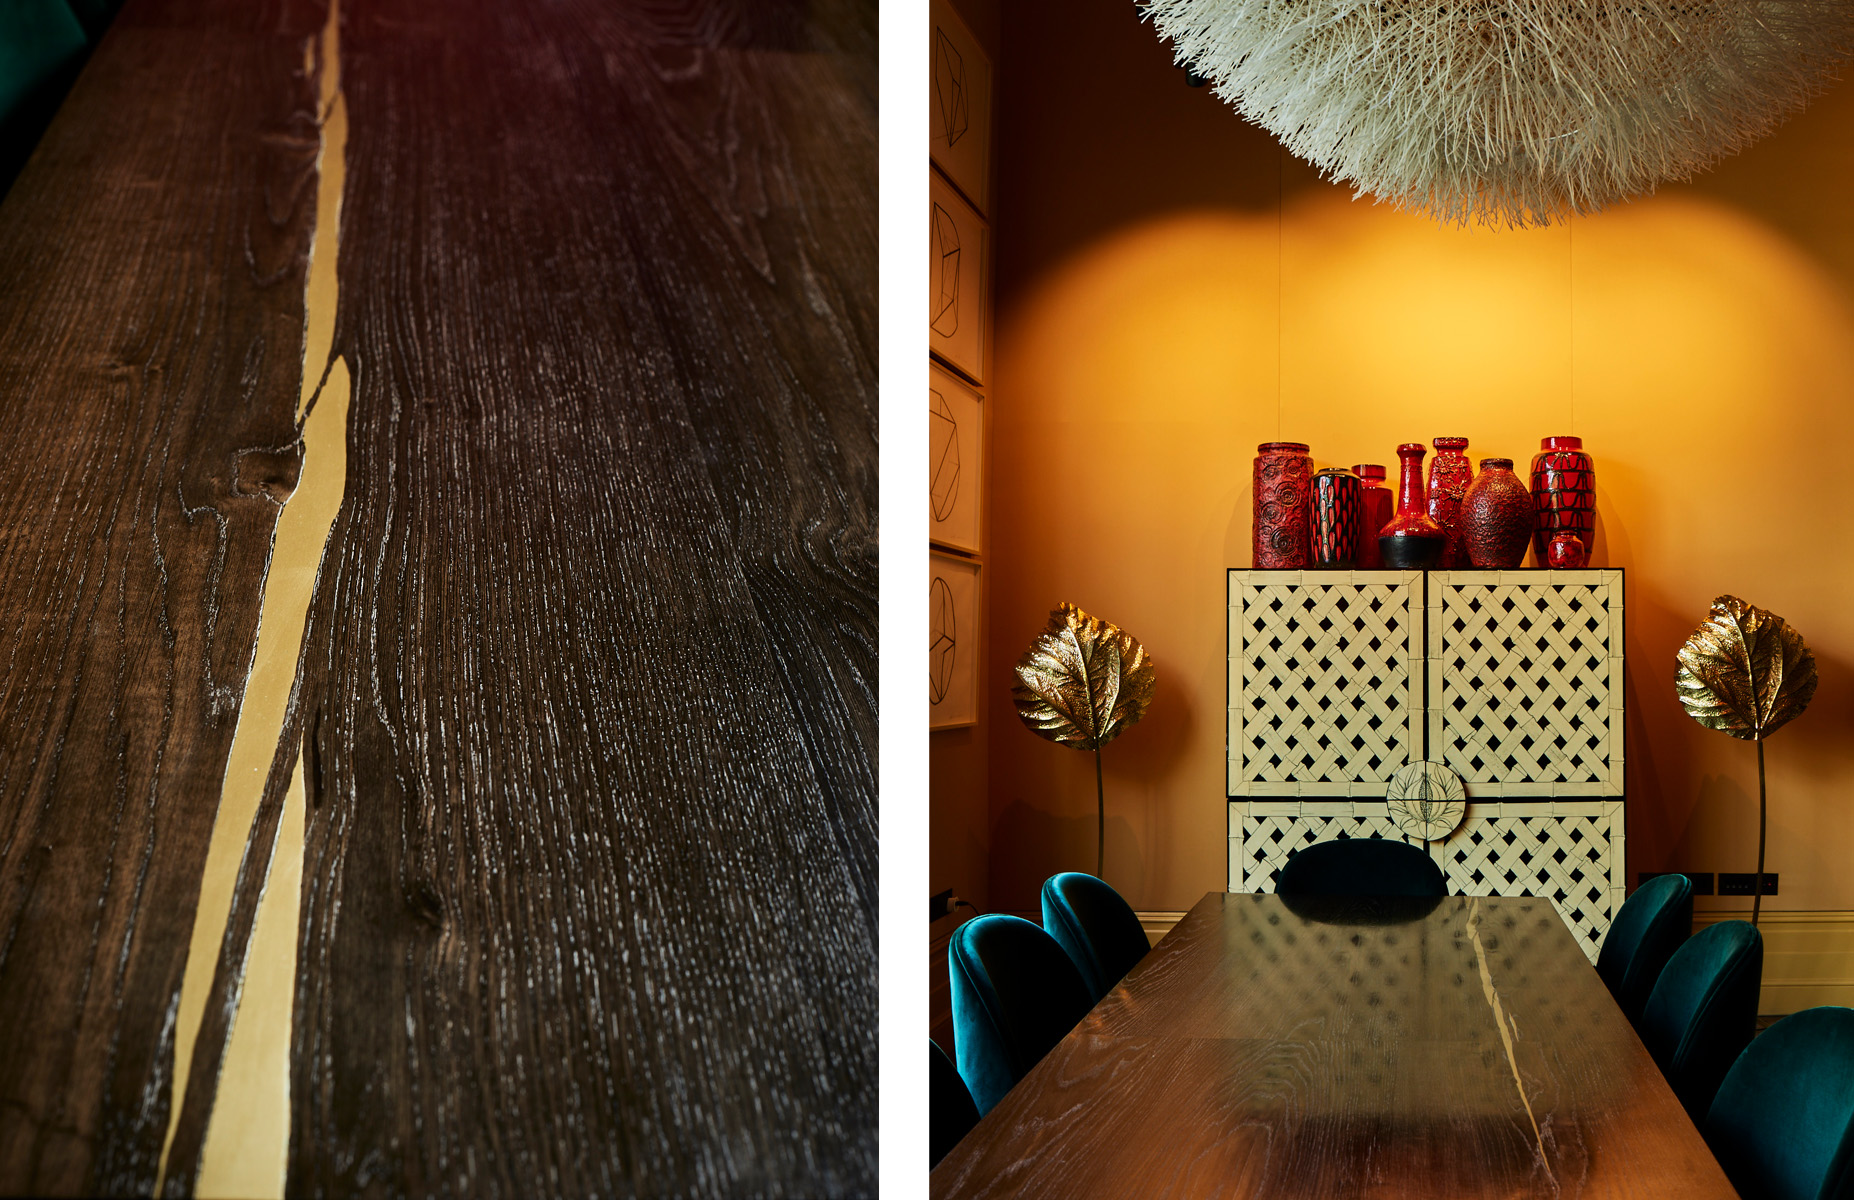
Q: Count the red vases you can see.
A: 8